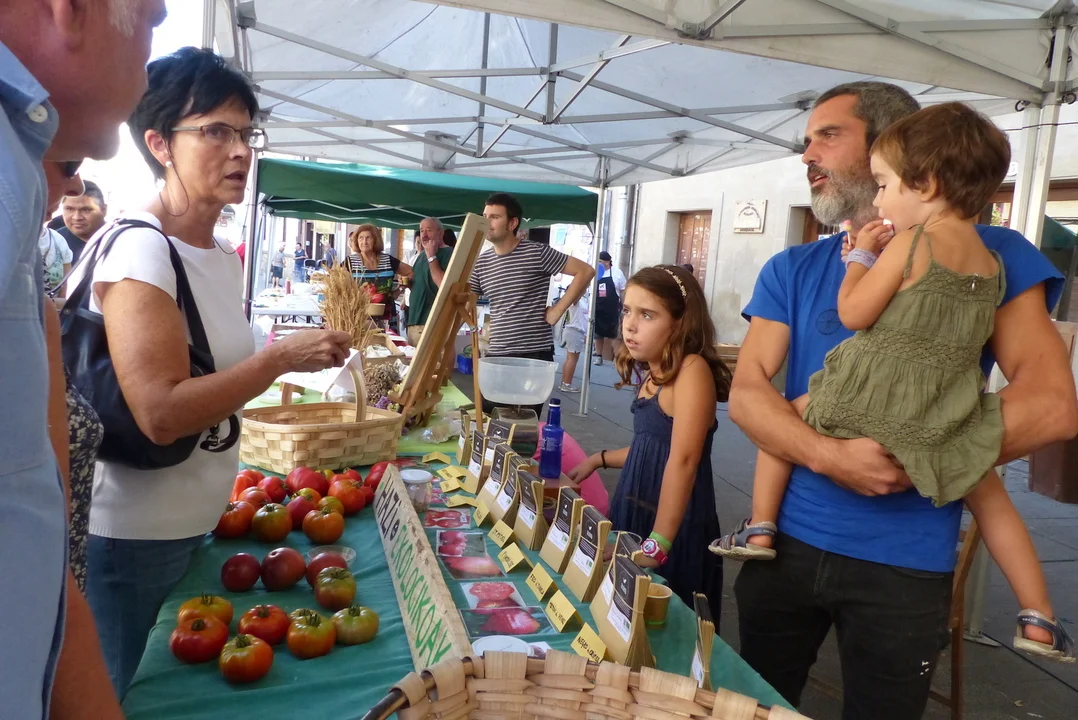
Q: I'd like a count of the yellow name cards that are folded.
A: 10